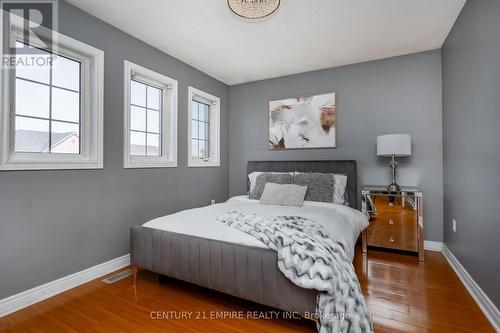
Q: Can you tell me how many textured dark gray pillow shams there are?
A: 2